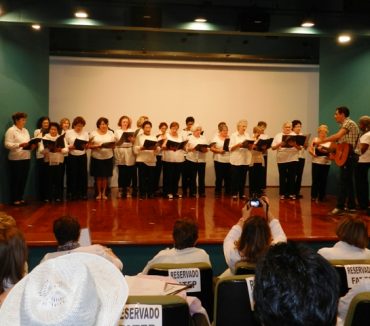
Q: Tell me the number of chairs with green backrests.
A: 6